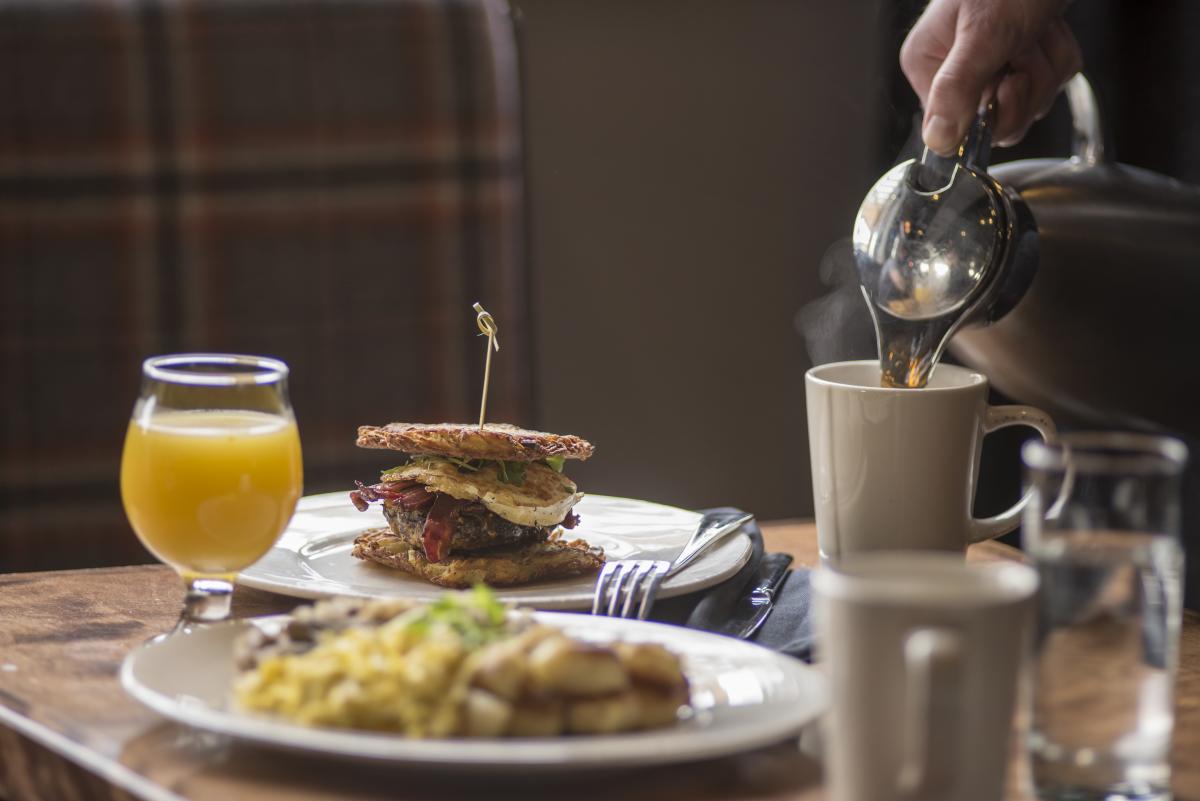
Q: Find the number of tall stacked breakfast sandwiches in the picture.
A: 1